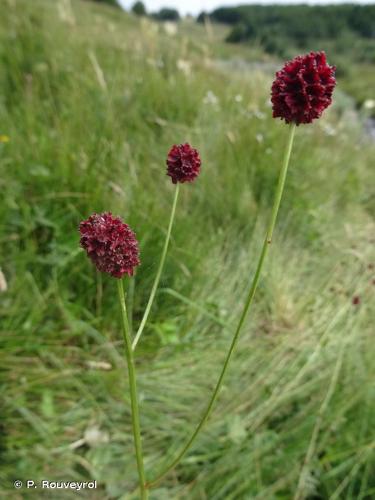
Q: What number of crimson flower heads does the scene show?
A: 3